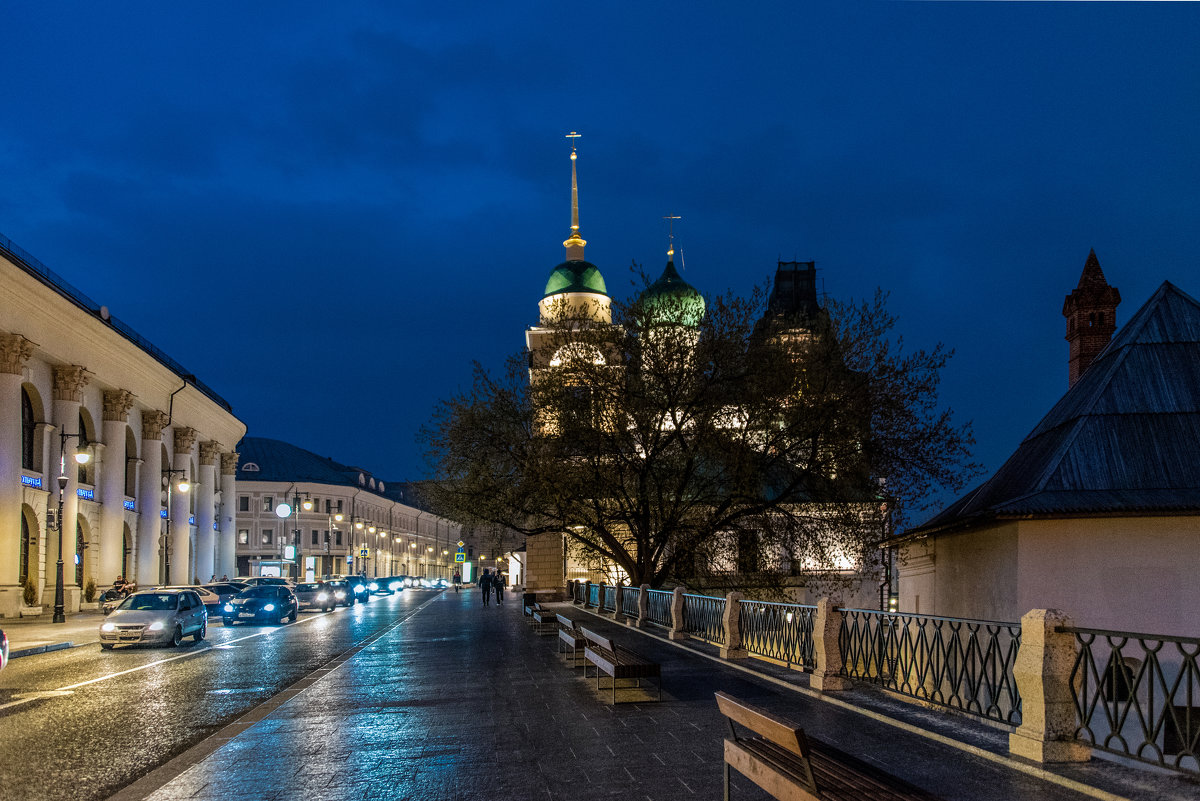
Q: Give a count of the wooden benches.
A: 5